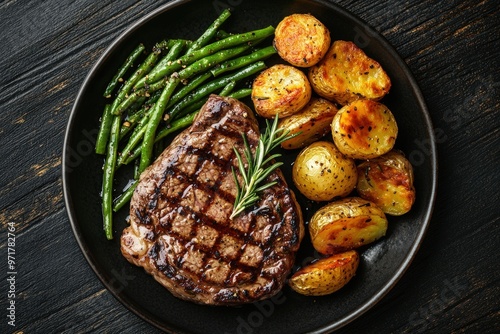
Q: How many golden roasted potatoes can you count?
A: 9